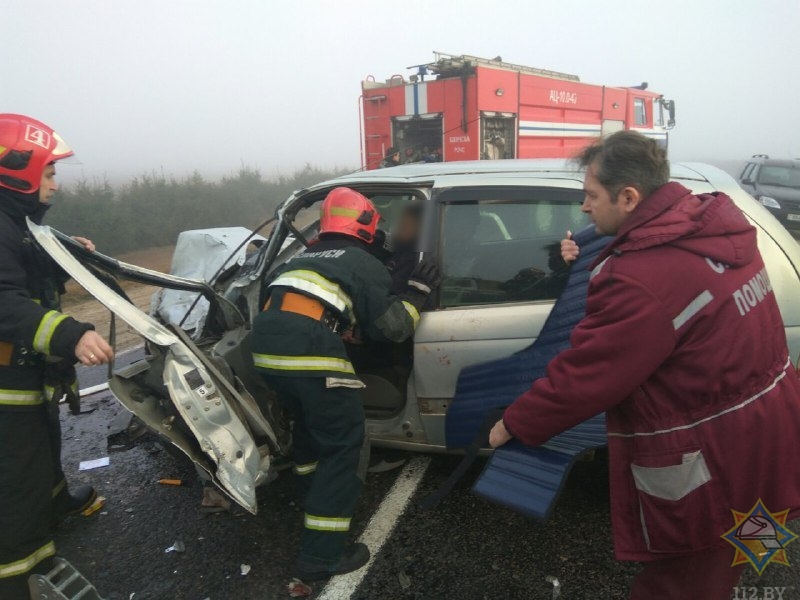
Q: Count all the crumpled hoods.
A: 1